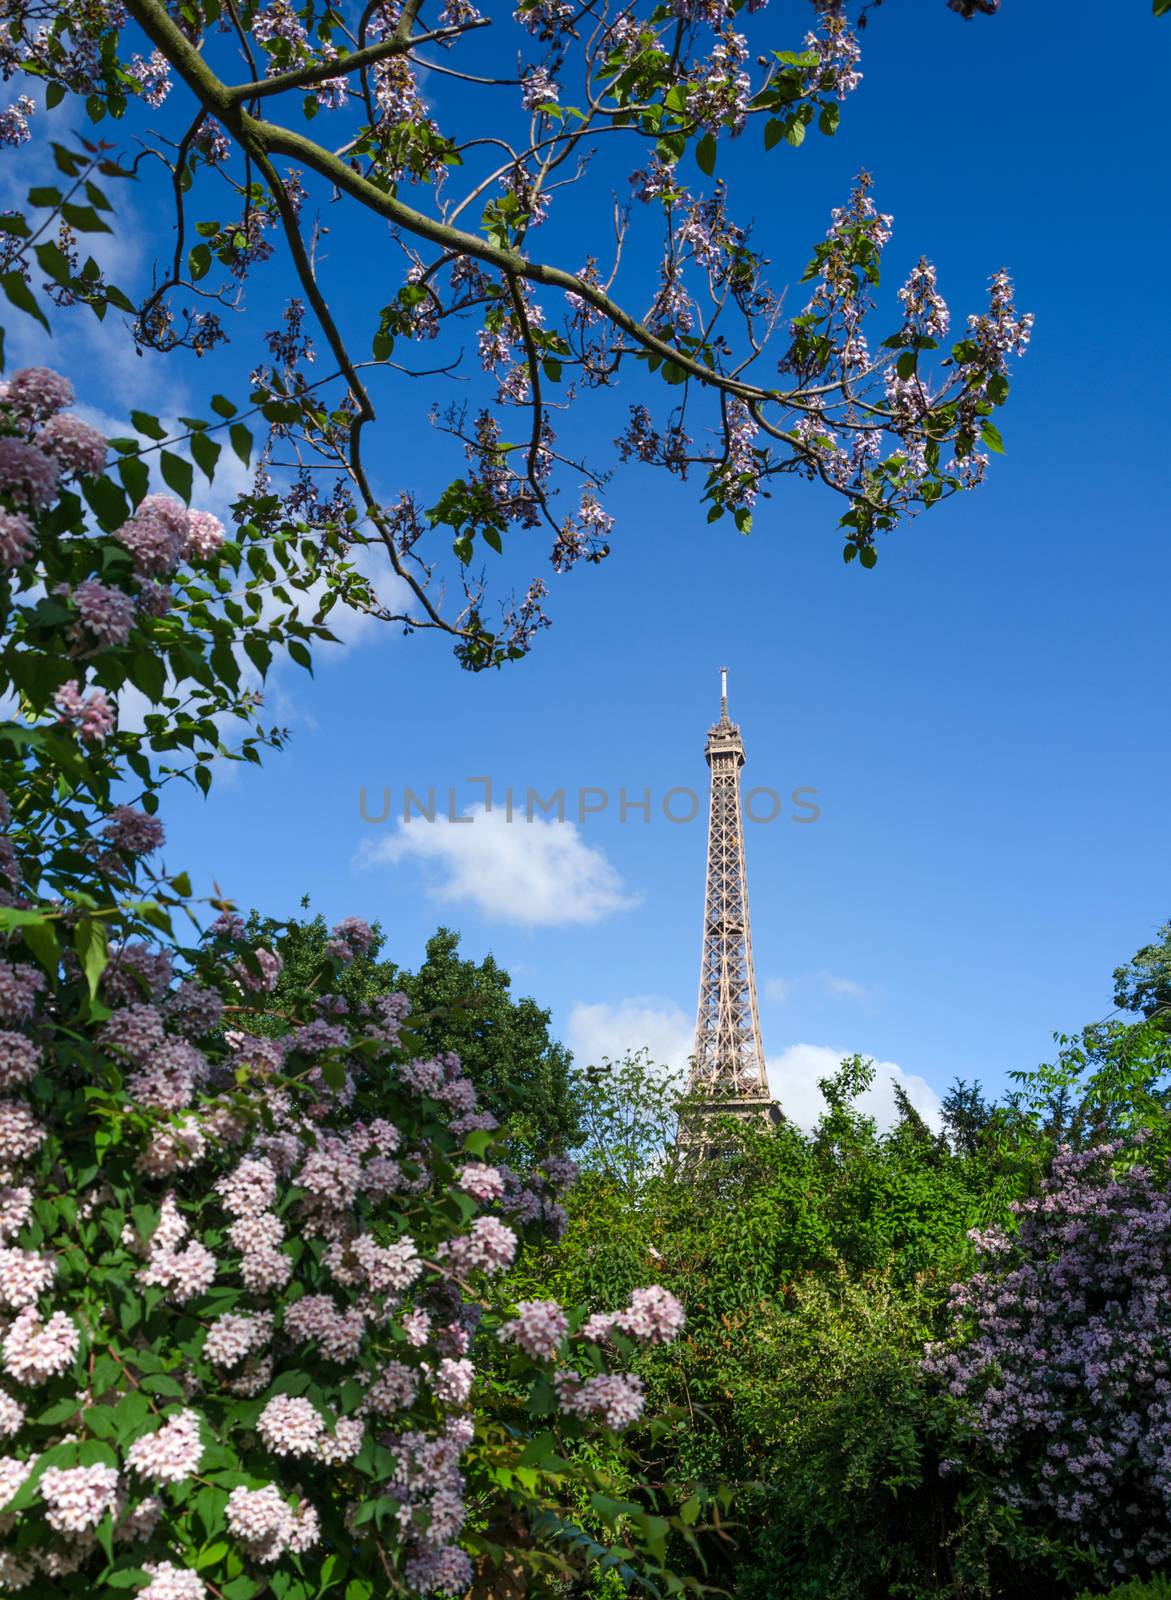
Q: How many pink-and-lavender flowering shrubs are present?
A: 2